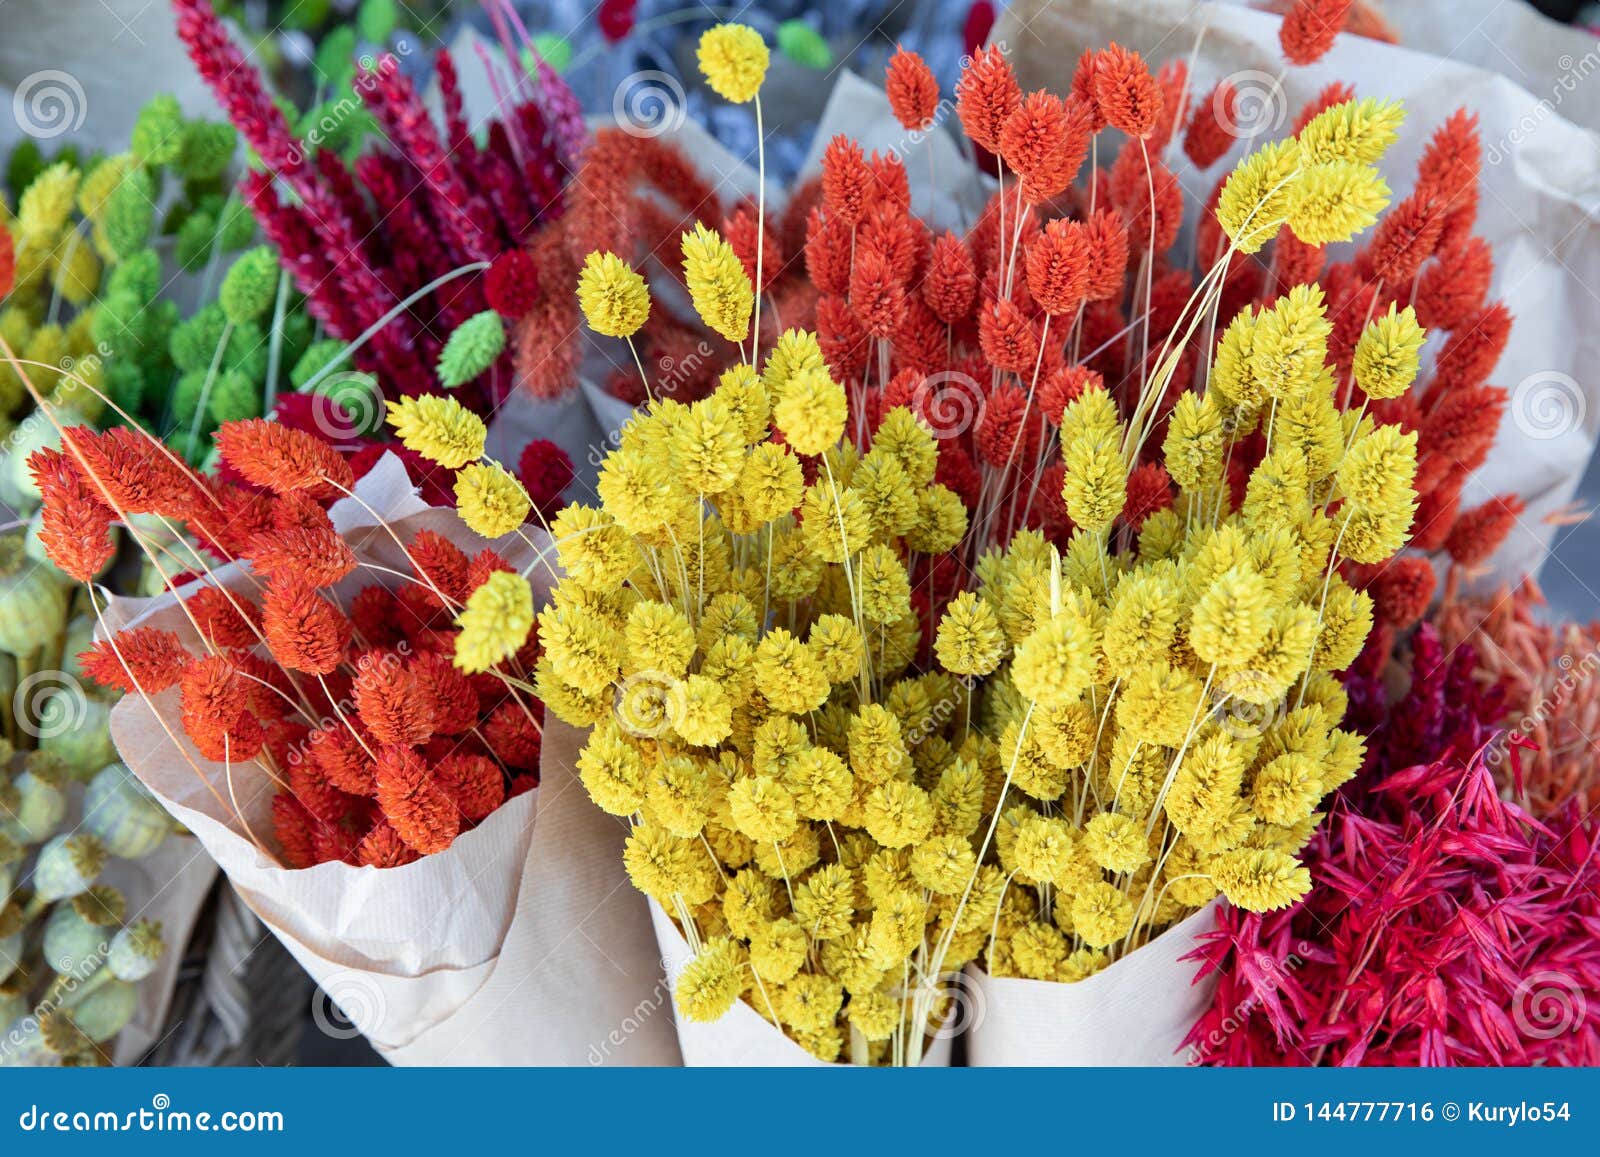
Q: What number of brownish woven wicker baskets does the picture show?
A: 1